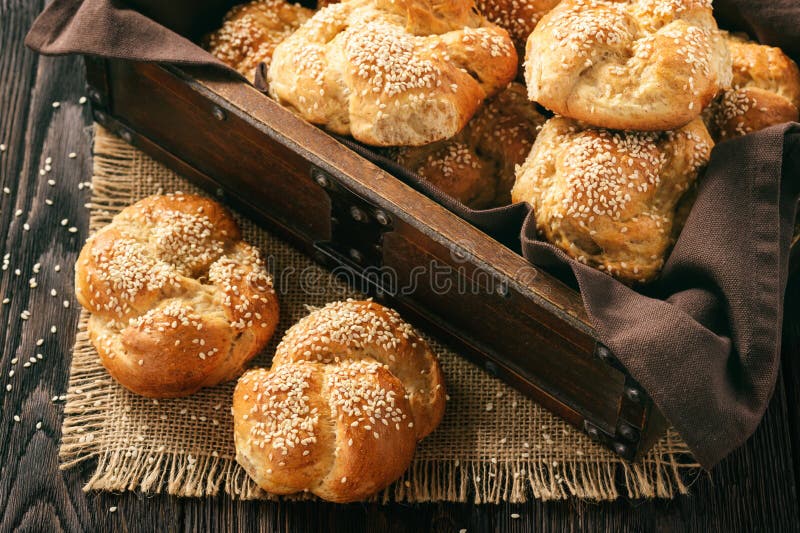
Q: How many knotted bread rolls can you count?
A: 9